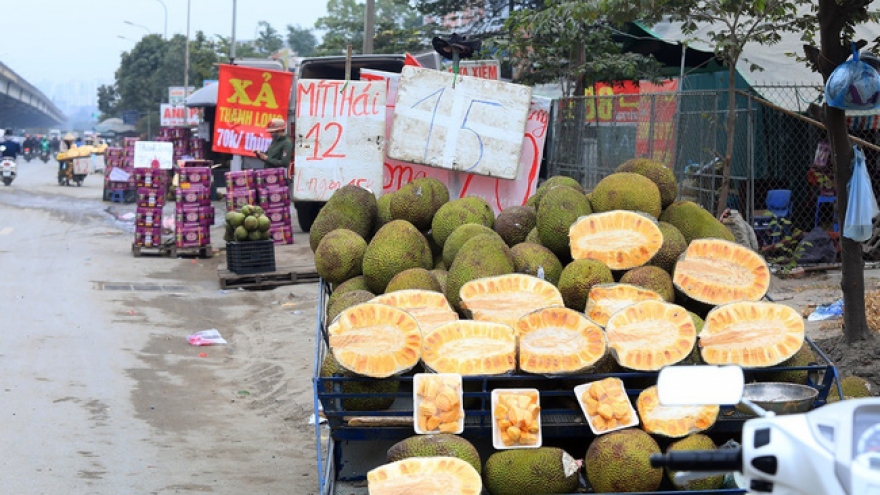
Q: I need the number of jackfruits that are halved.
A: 12